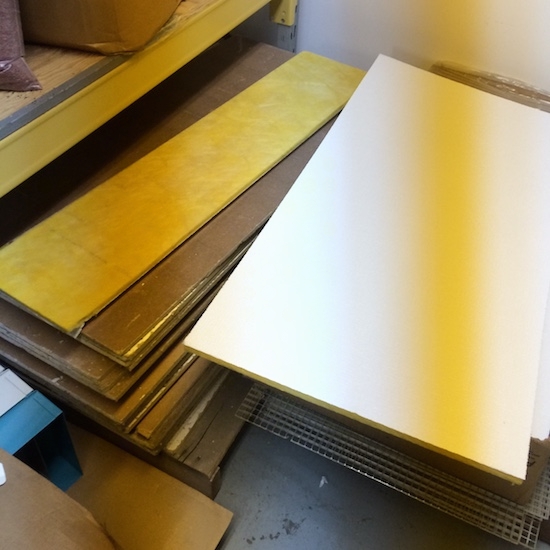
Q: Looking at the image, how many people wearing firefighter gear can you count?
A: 0